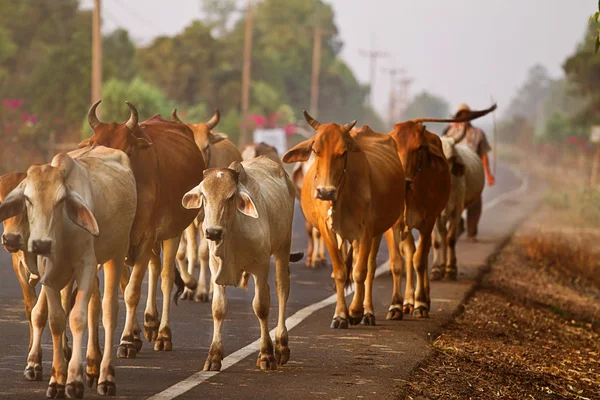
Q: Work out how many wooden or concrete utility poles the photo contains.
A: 6